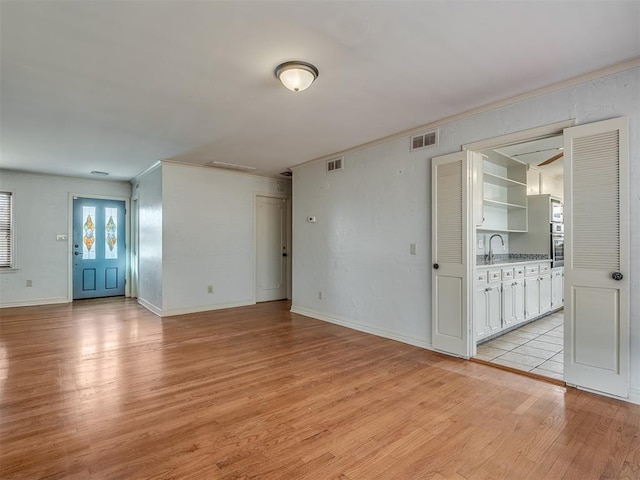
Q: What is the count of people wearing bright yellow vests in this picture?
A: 0